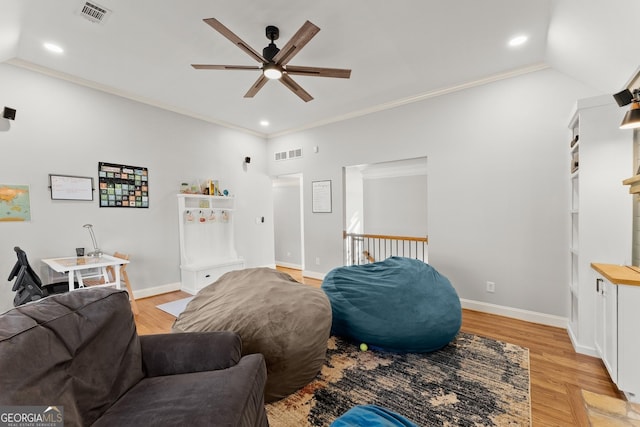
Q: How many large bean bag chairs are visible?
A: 2